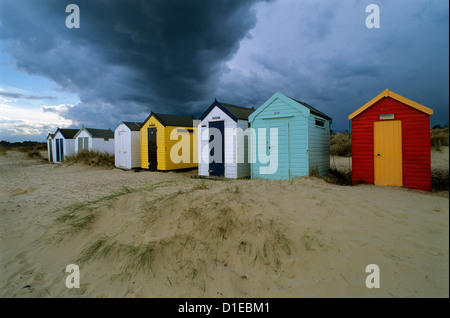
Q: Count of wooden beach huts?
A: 8